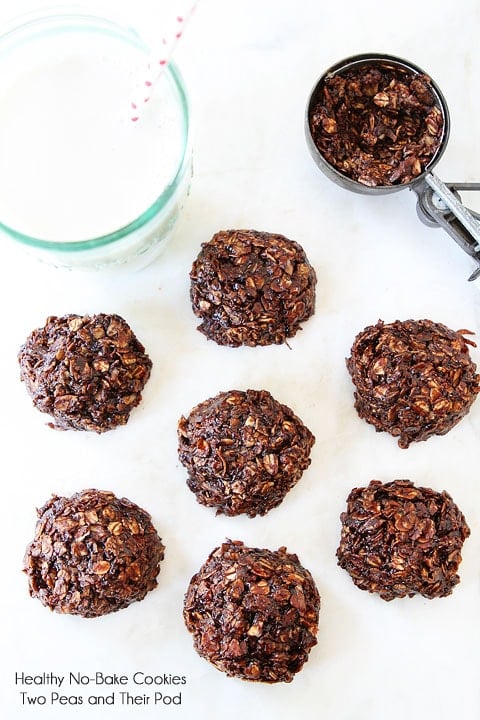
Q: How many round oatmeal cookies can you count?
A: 7